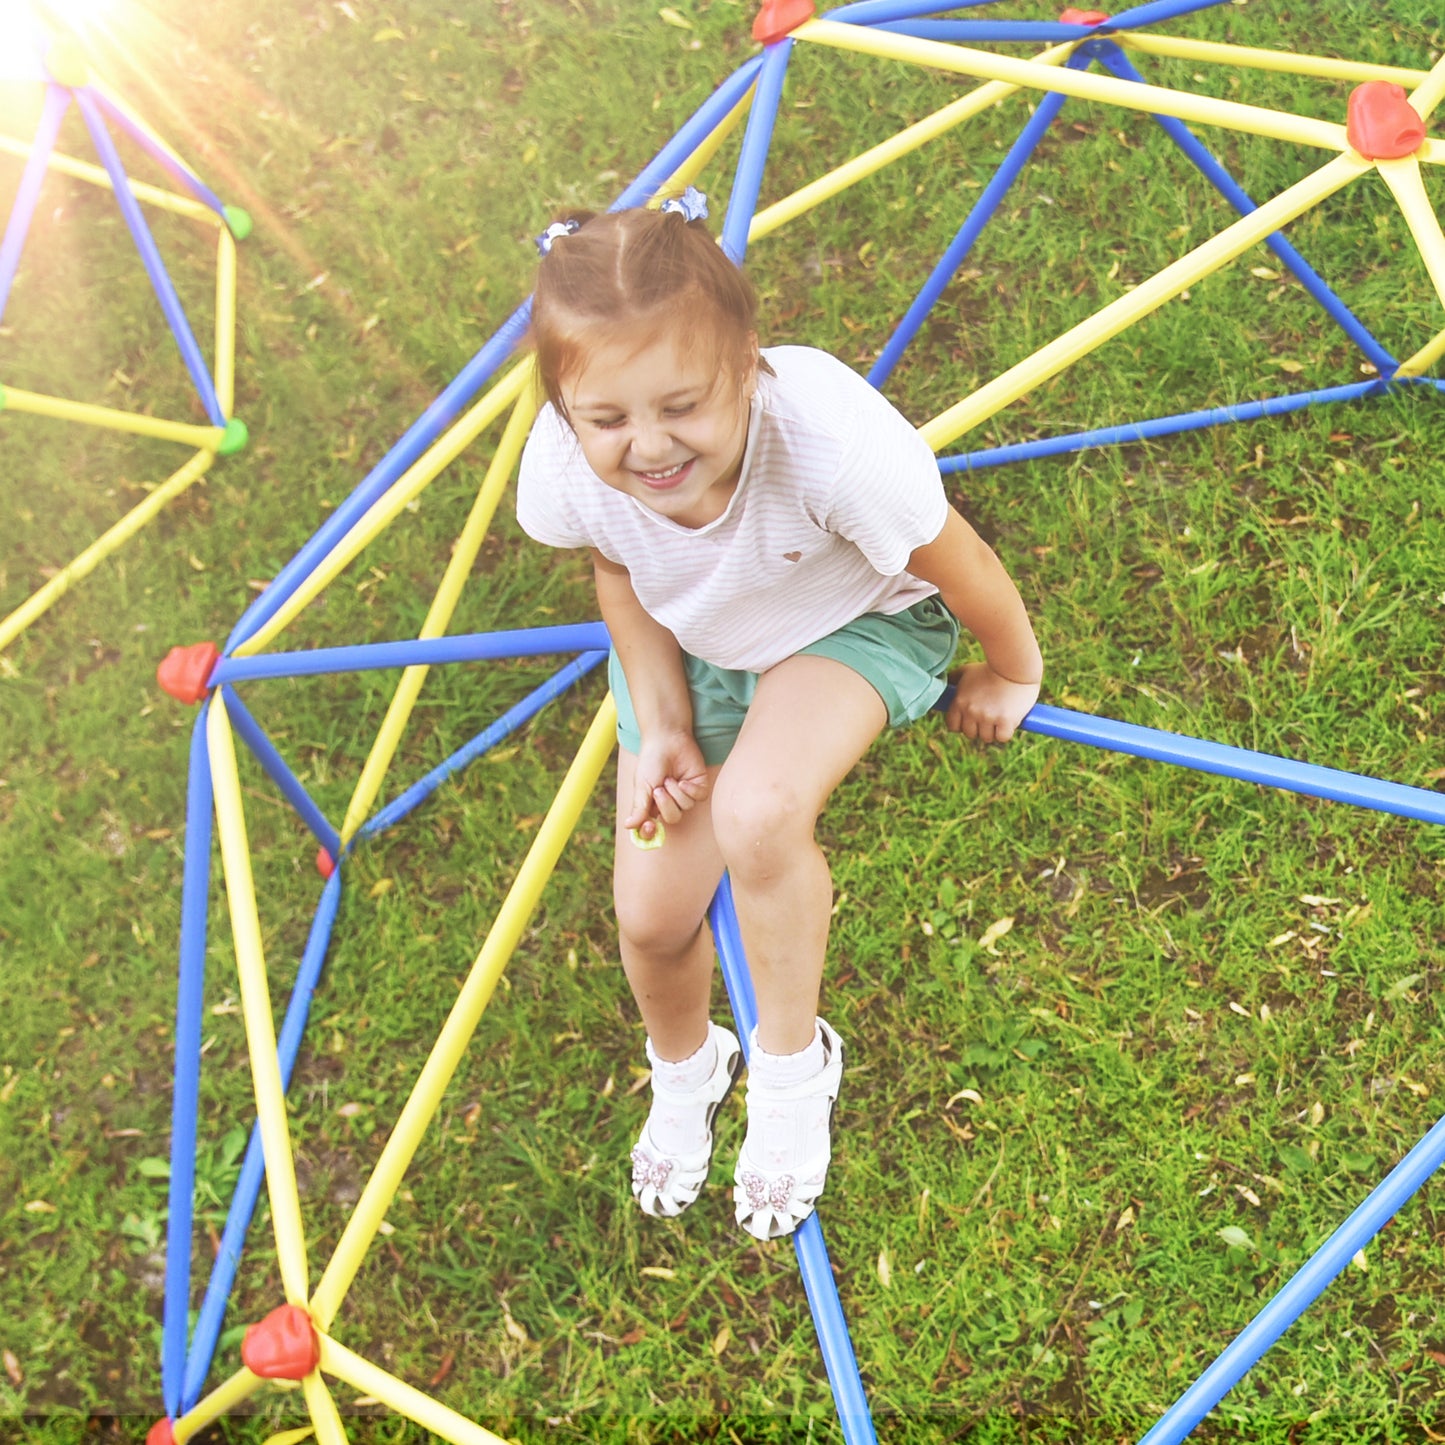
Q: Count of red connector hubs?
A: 7